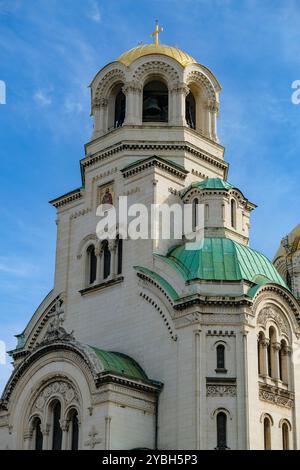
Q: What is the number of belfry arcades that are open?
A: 3